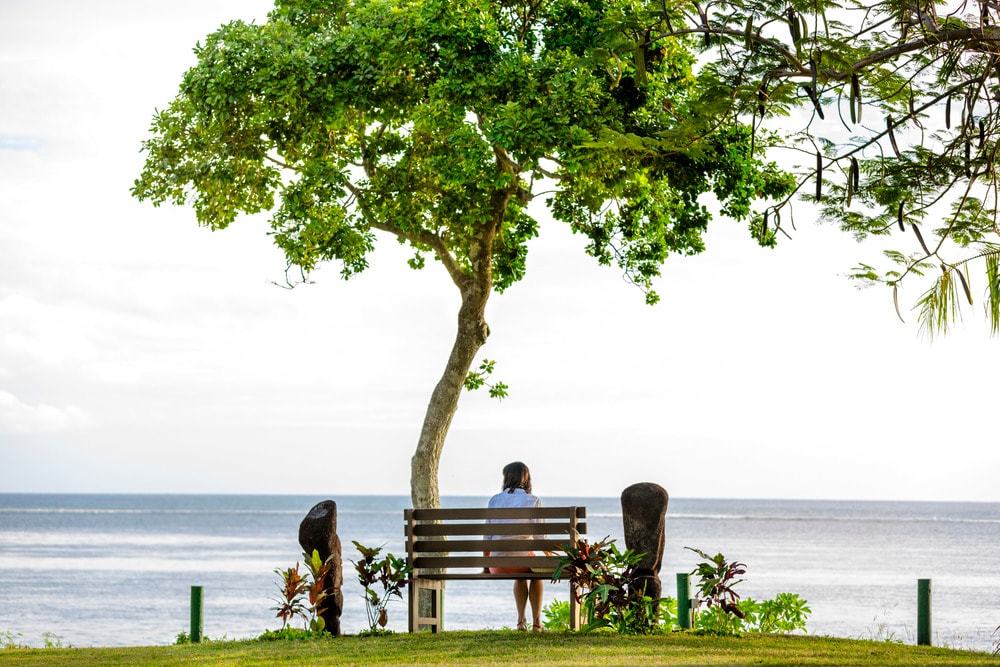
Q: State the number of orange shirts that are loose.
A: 0